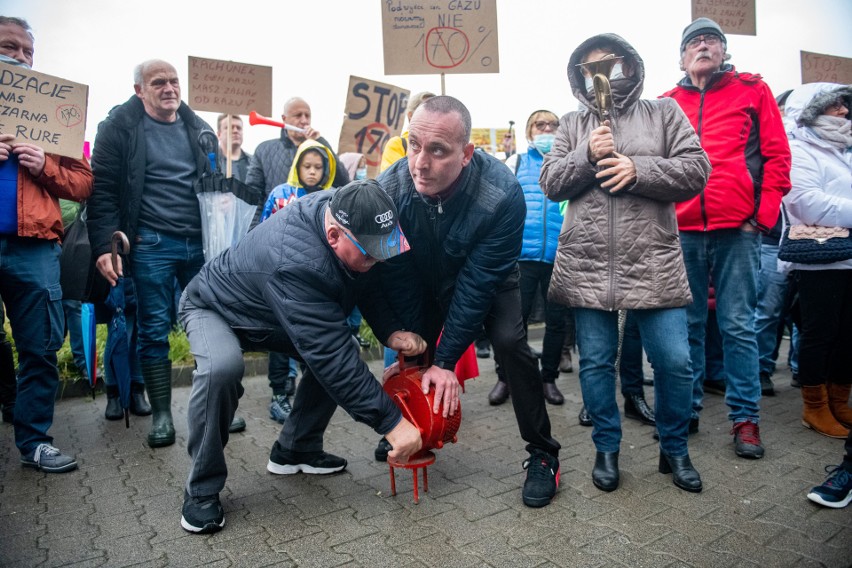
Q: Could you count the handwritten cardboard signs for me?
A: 6